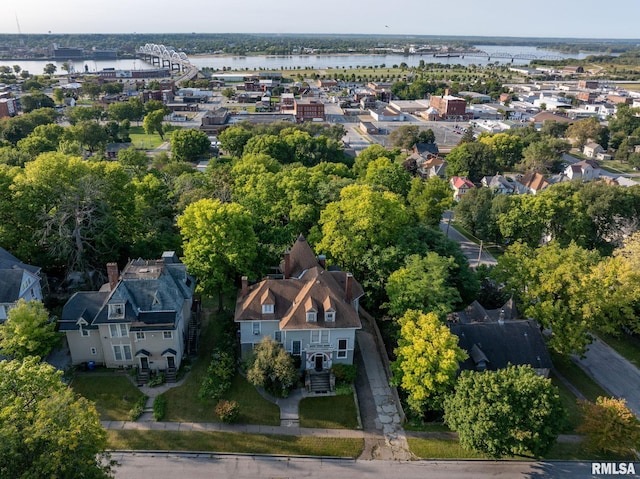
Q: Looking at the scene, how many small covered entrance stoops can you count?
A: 2